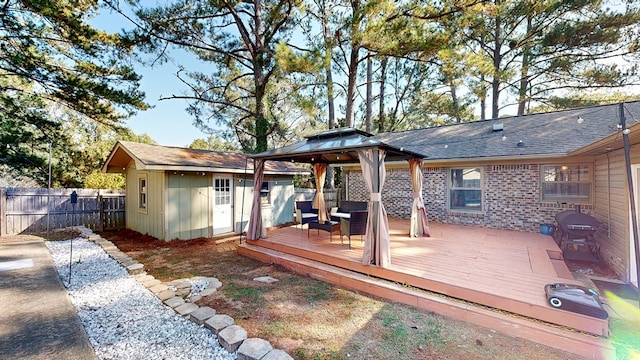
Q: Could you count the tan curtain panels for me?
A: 4